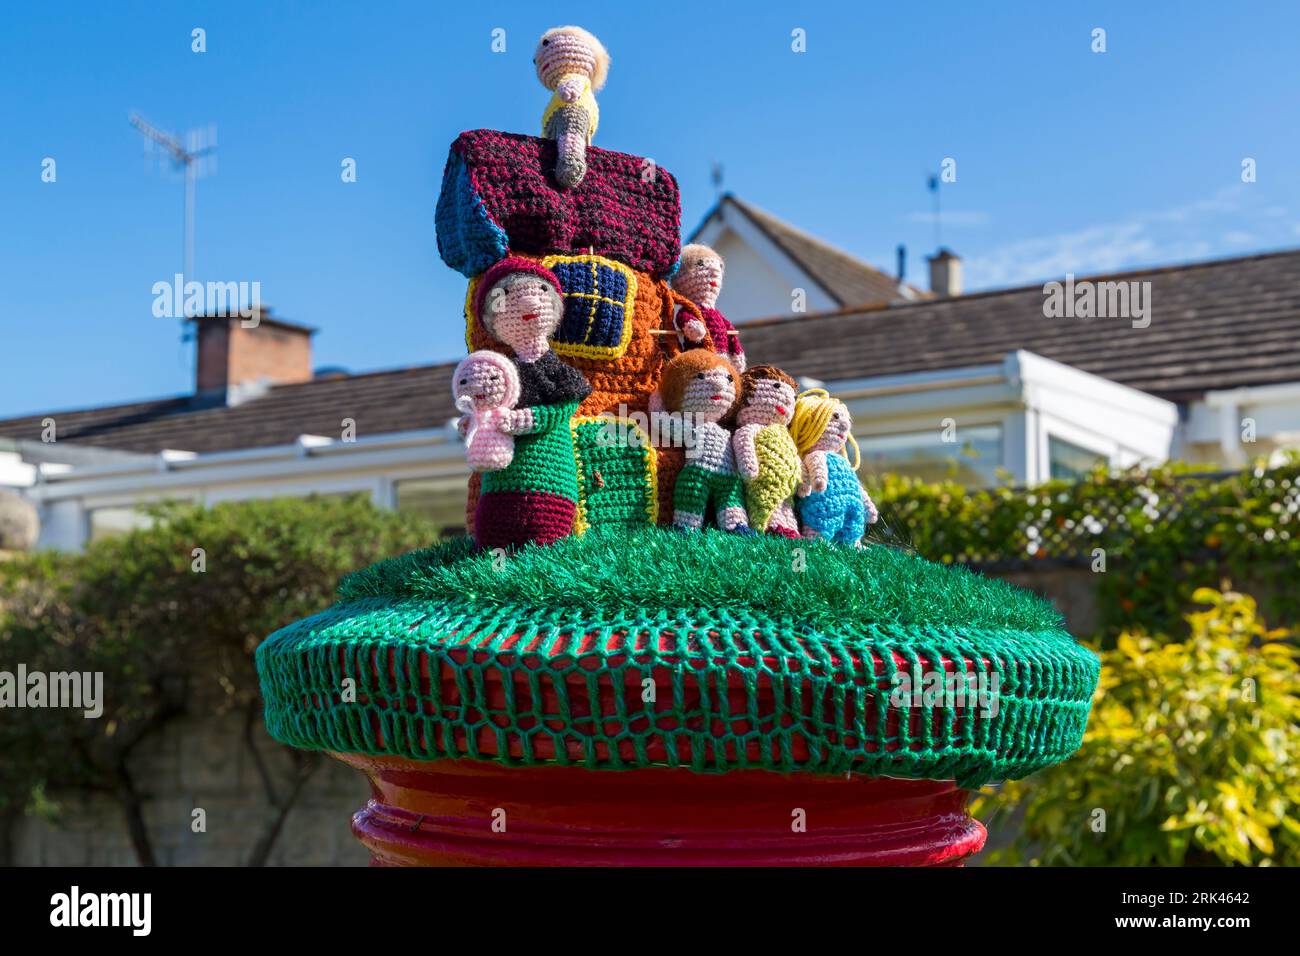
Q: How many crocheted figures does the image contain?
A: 7